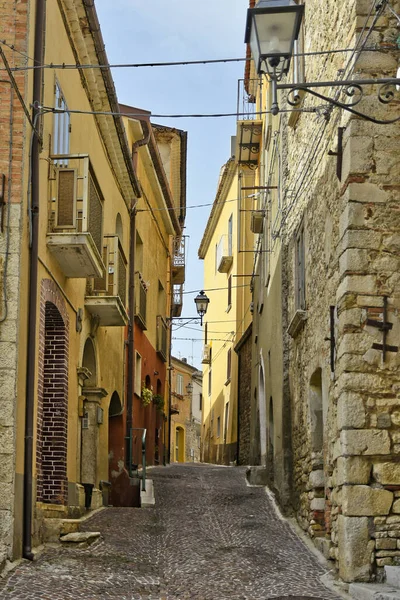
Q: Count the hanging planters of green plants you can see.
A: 2